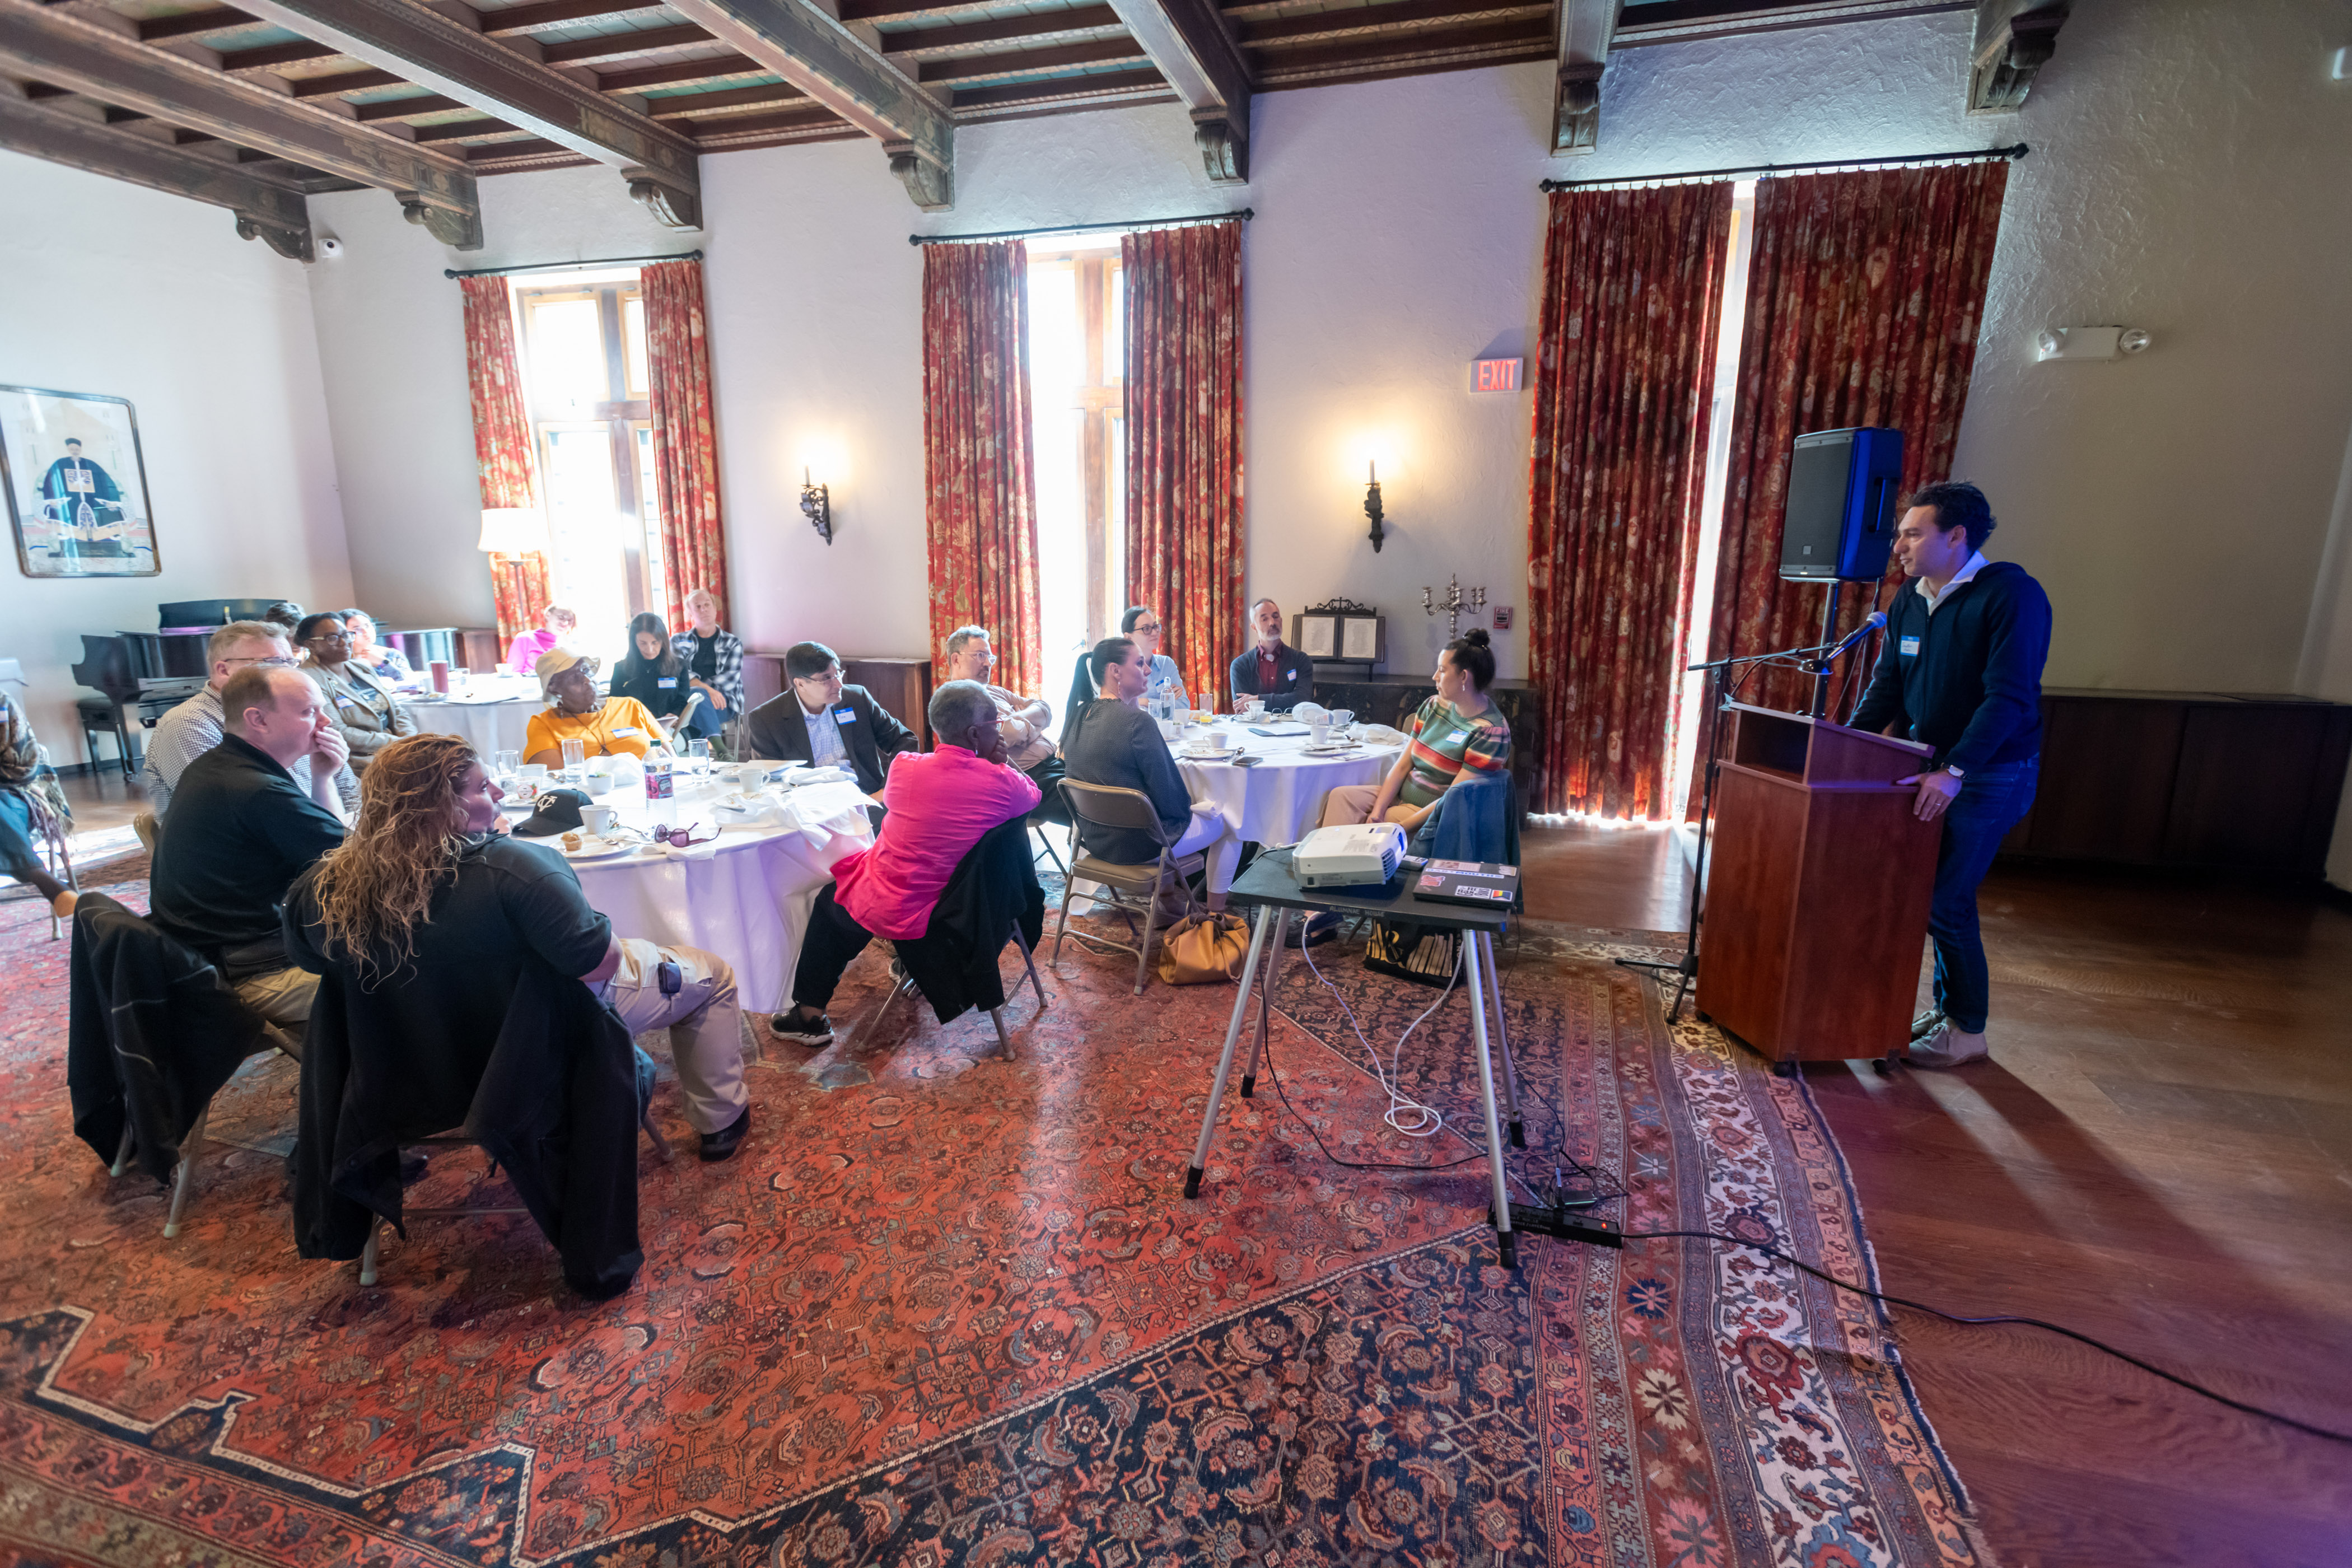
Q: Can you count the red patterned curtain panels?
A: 6